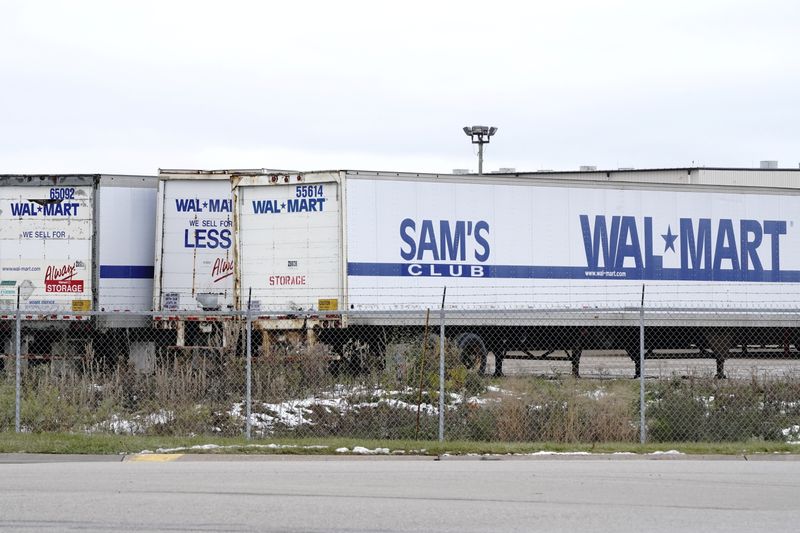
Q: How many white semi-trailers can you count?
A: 3